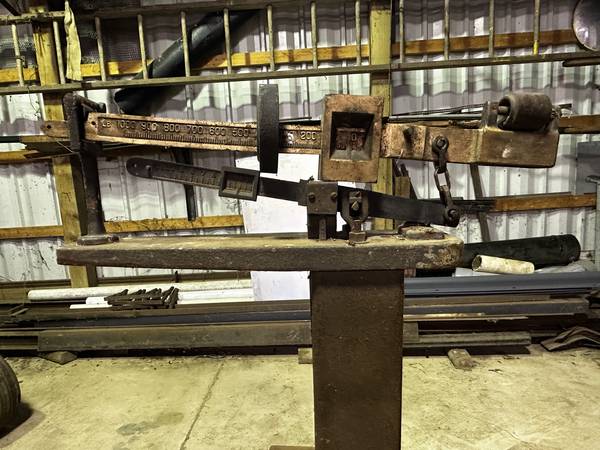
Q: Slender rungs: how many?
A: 13